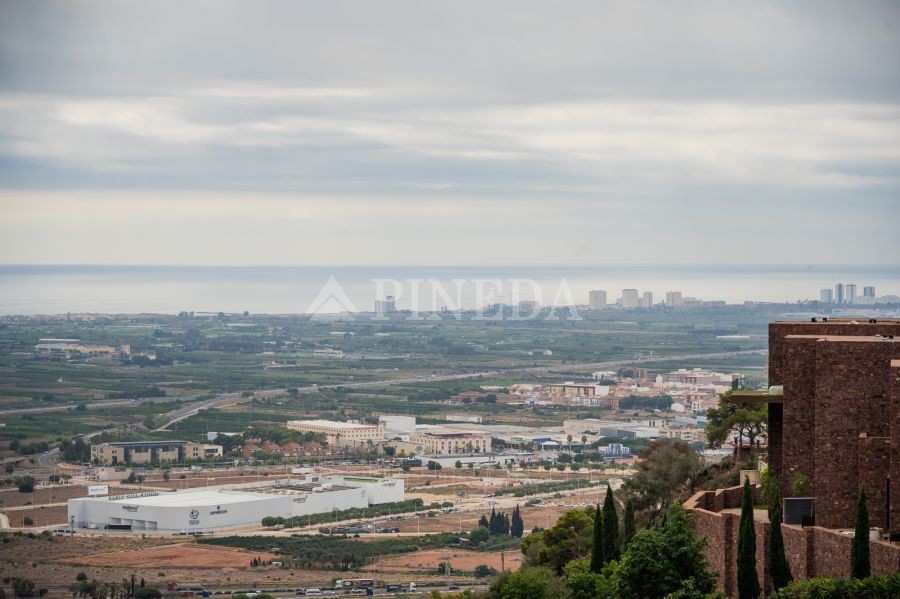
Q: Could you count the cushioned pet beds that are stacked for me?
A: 0